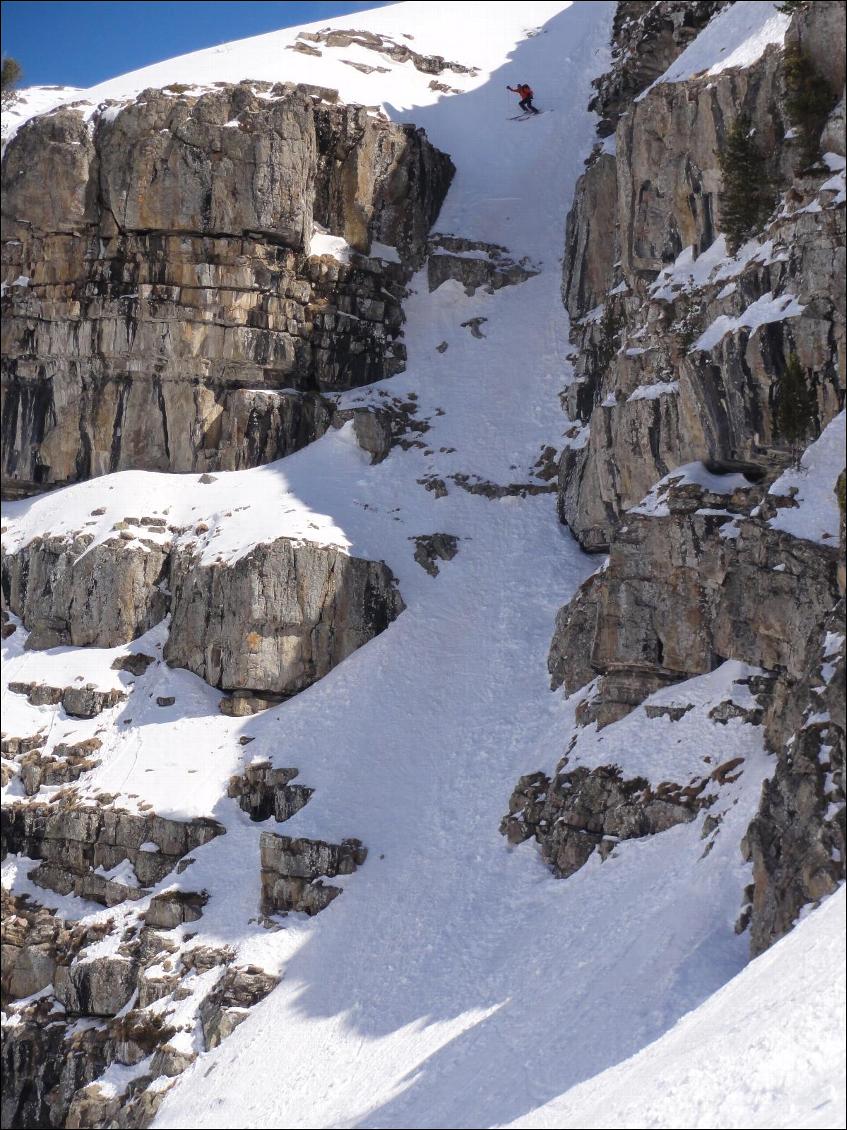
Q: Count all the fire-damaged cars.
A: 0